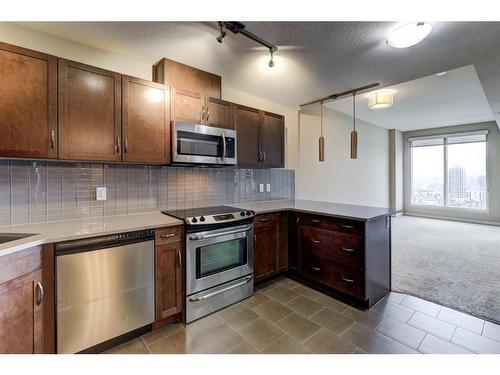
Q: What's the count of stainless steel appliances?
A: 3